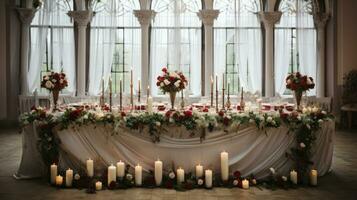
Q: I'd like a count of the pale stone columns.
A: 6